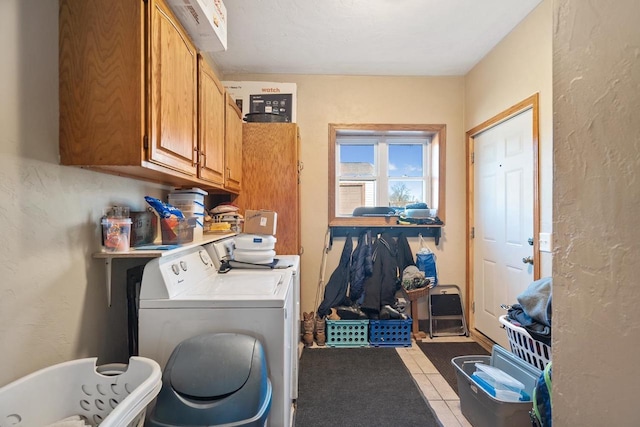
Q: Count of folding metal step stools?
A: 1